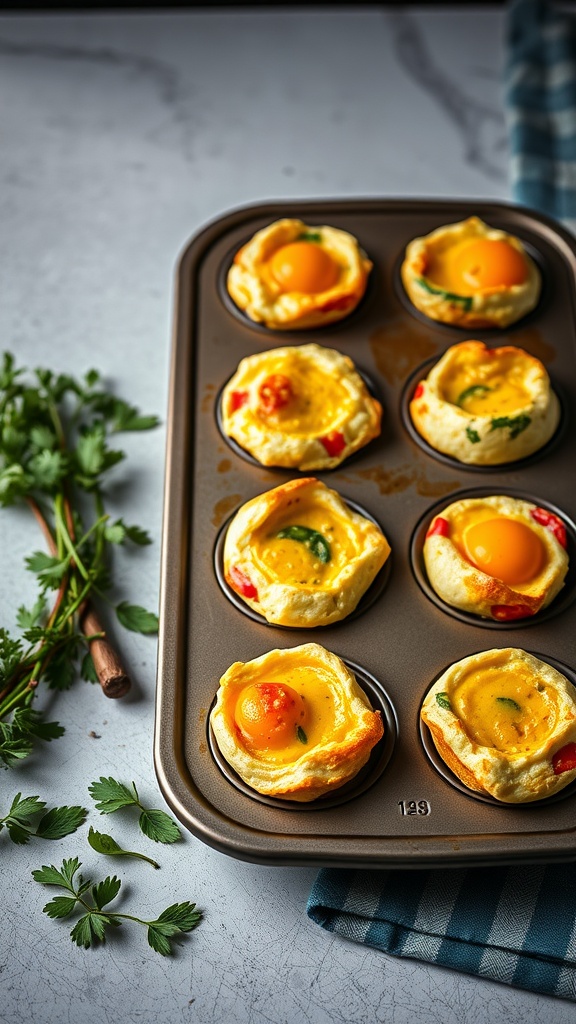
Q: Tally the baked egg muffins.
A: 8